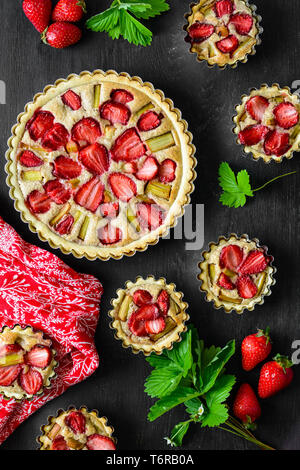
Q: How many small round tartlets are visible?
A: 6